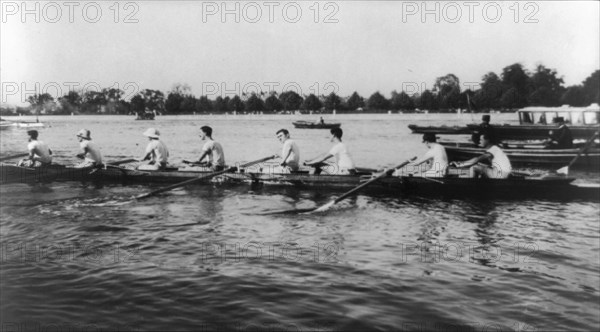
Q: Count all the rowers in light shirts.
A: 8